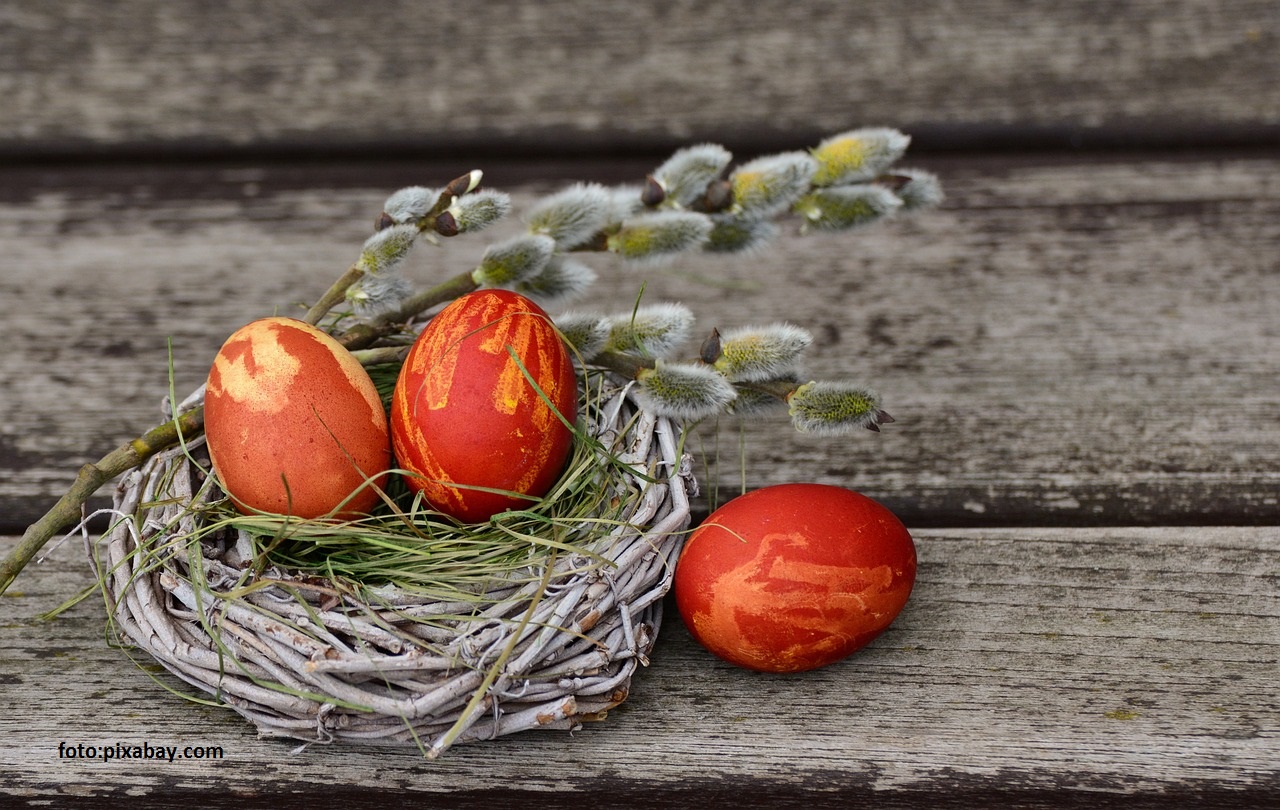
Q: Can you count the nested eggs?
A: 2